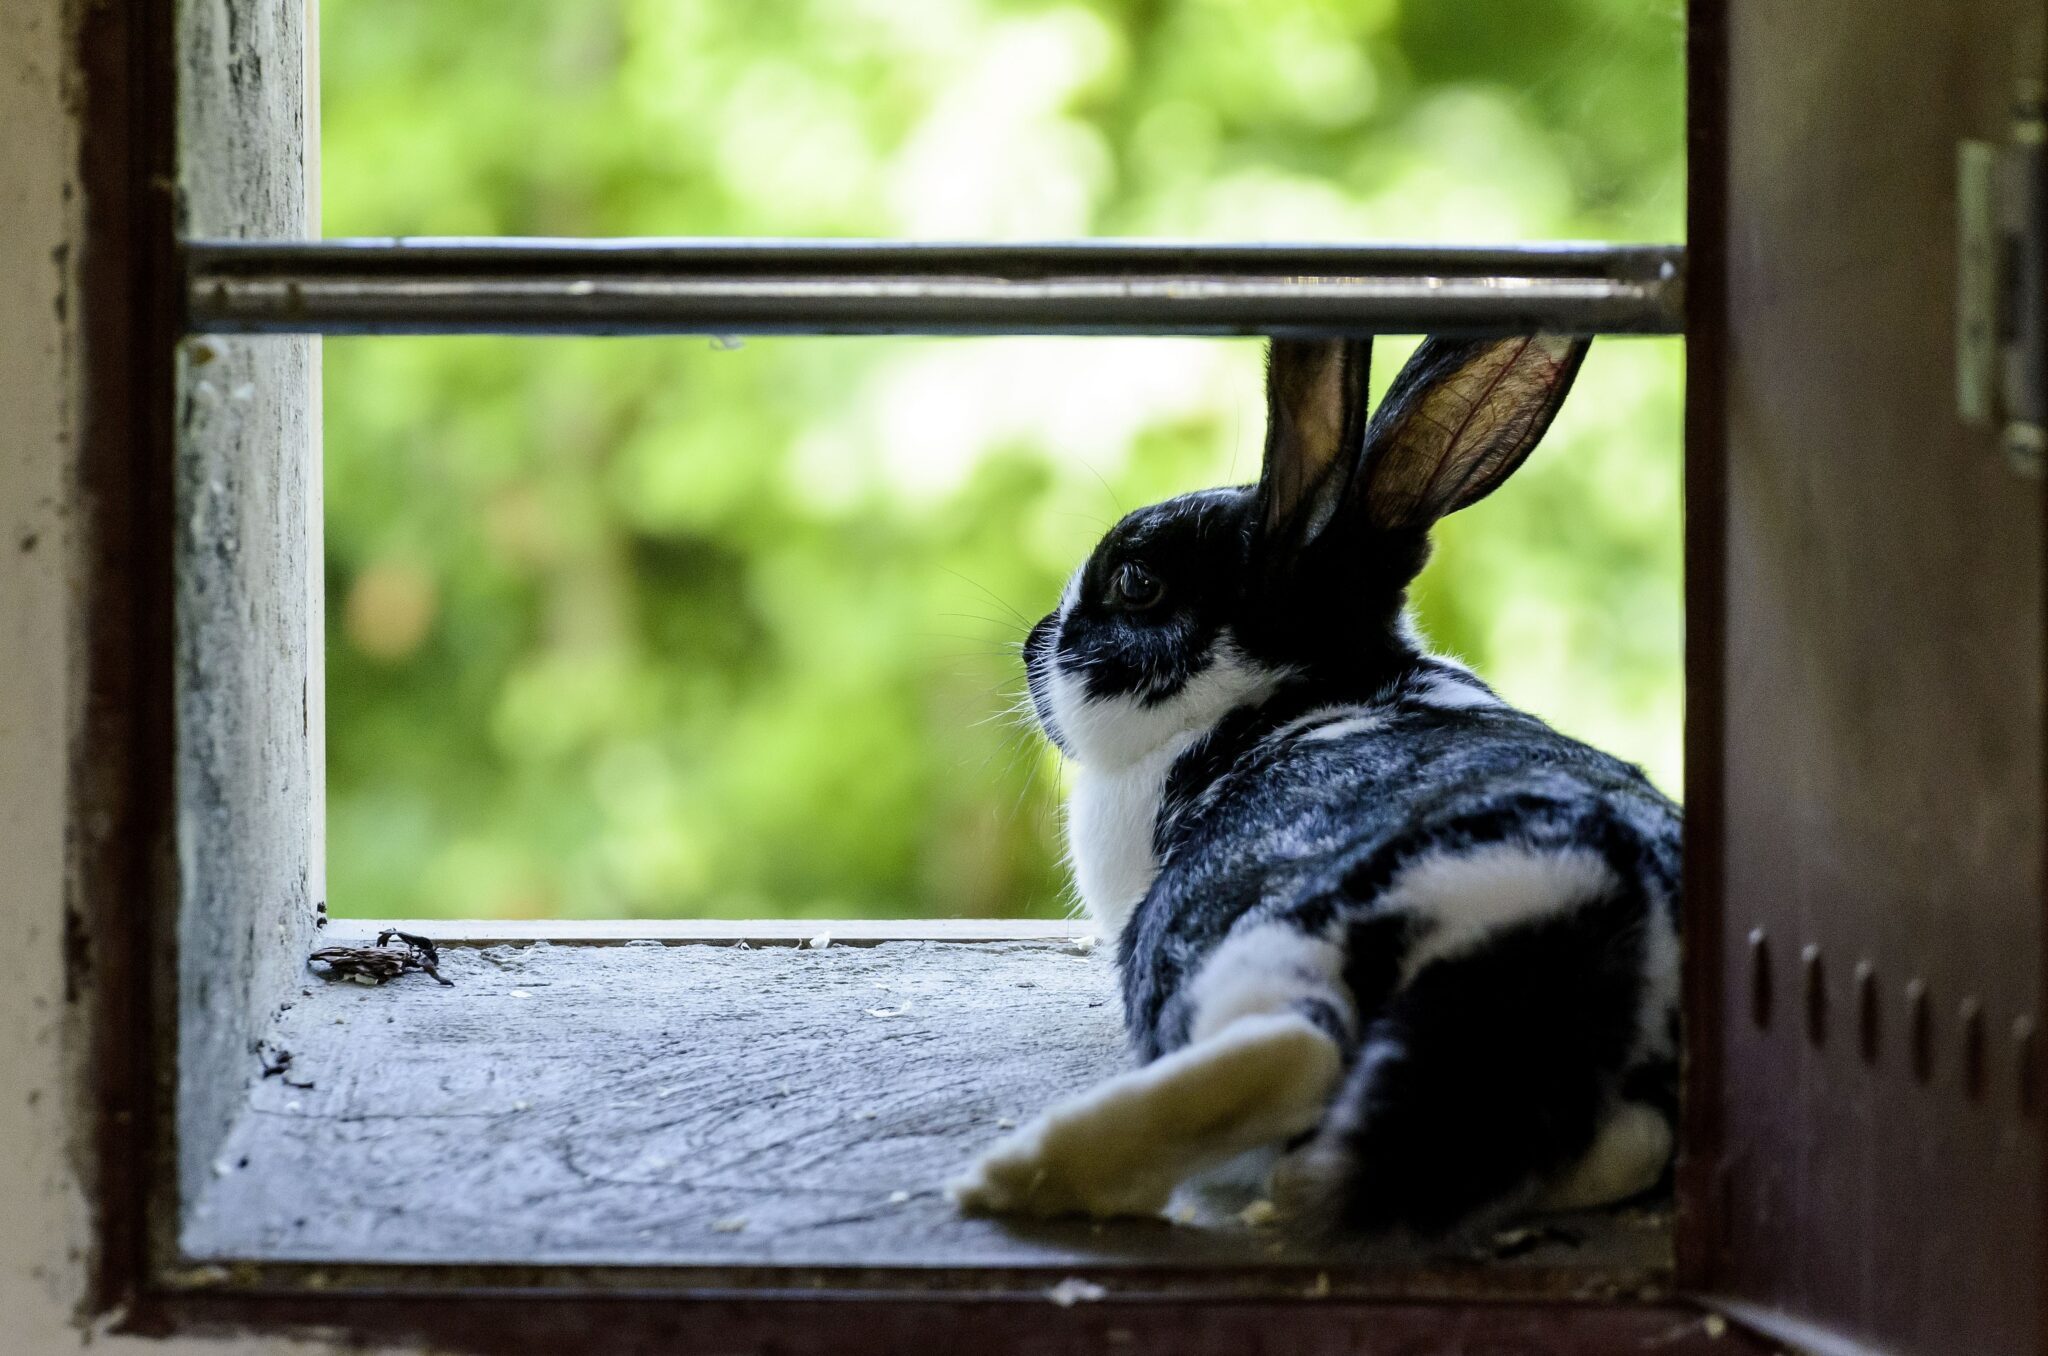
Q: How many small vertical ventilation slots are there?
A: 6